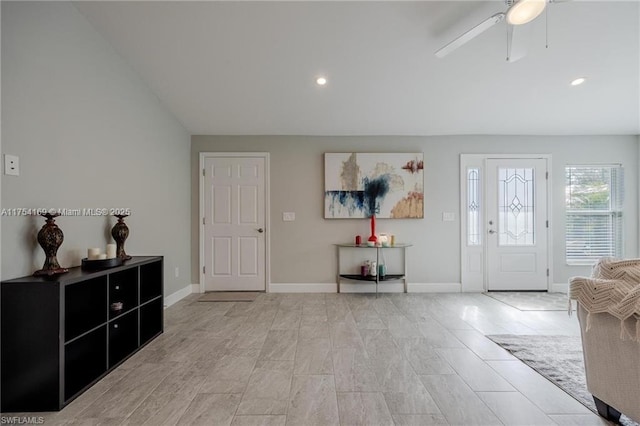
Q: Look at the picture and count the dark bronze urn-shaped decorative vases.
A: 2